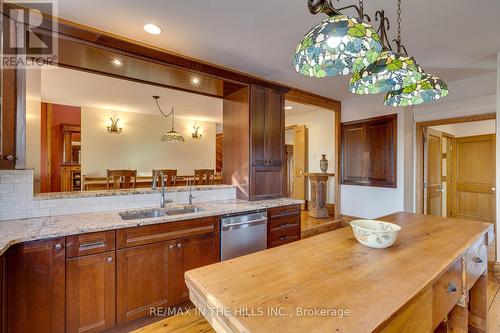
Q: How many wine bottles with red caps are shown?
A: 0